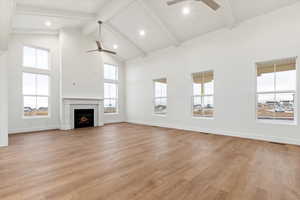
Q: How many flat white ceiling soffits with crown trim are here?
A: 0